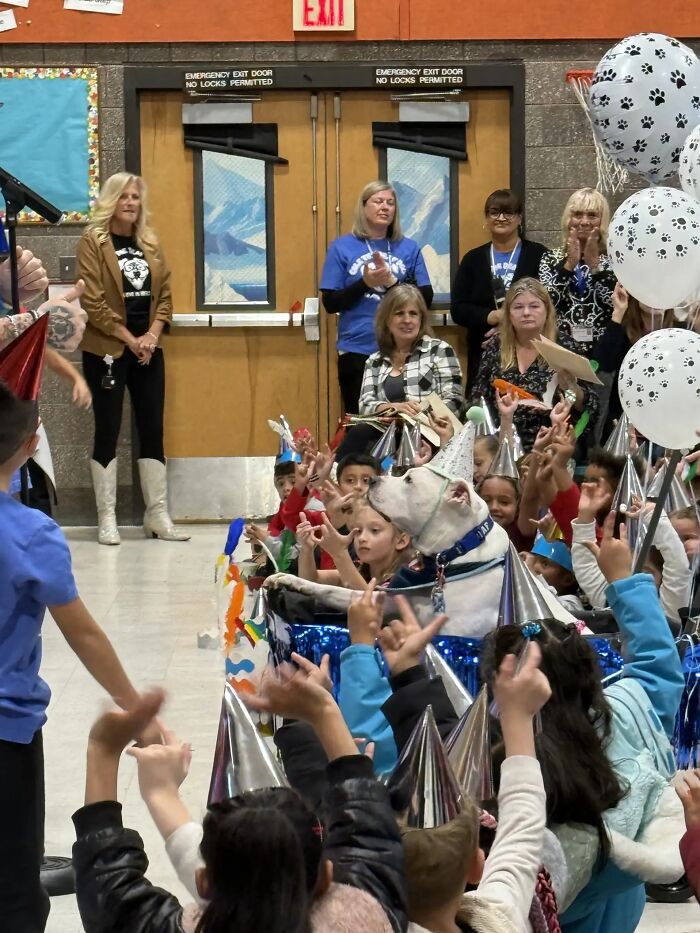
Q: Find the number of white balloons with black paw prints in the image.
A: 4